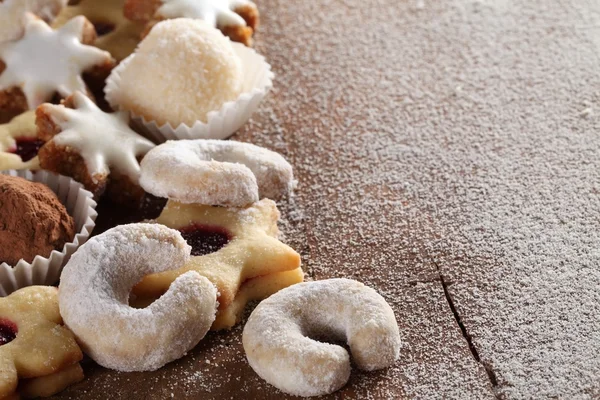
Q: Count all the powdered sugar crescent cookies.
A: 3